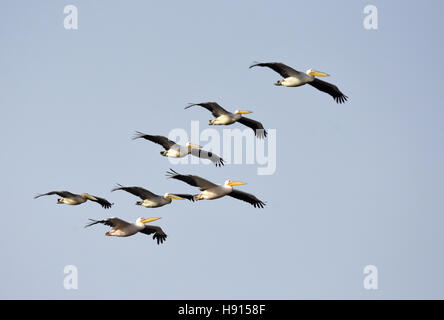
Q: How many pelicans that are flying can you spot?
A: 7